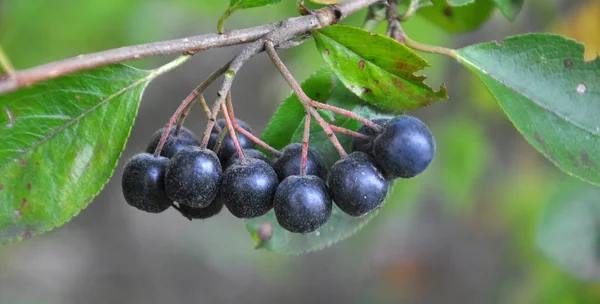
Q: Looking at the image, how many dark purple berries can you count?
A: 12